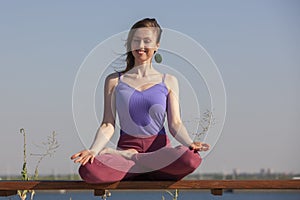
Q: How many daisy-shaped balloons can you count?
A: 0